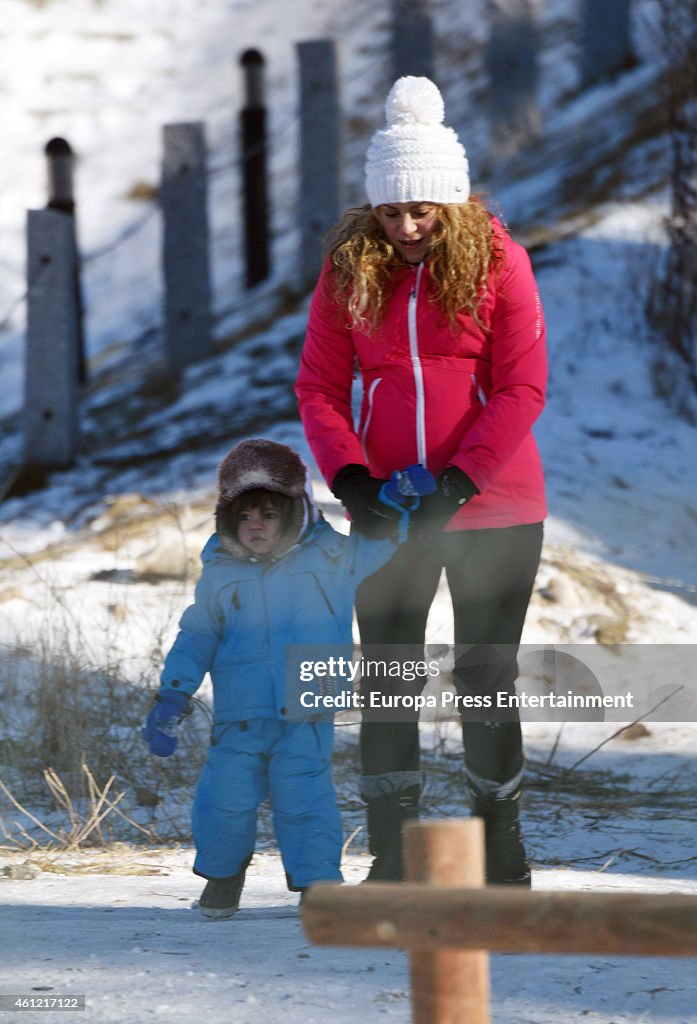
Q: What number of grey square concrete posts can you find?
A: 6